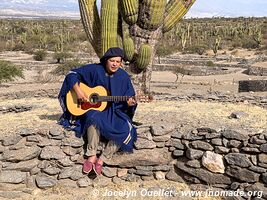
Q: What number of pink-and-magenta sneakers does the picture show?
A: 2